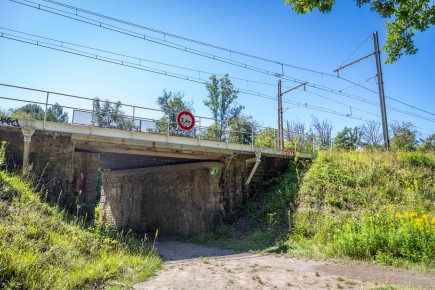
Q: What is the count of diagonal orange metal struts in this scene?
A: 2